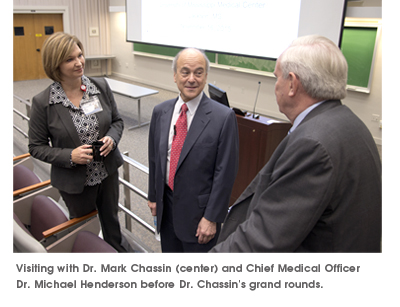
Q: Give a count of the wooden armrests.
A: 3